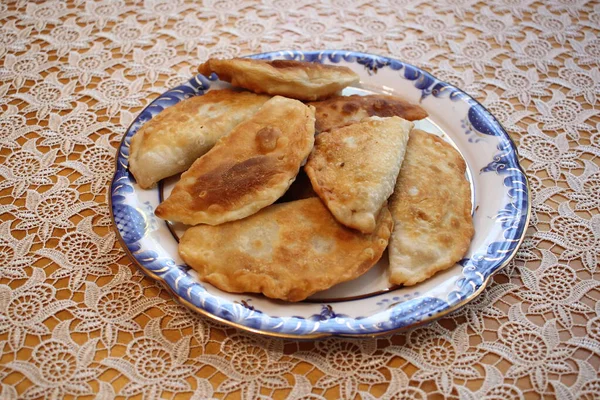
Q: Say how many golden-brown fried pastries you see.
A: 7